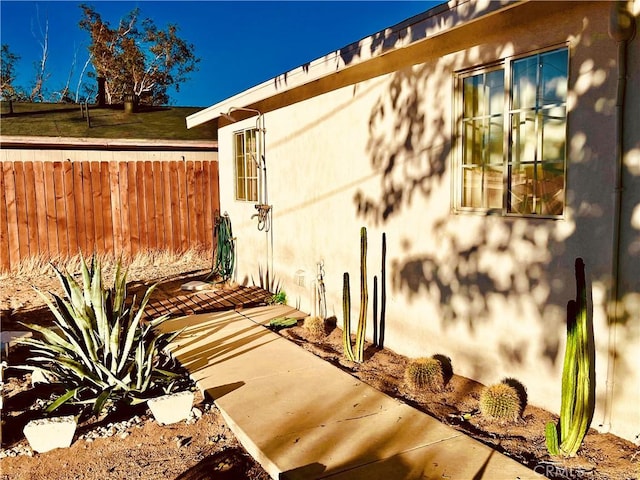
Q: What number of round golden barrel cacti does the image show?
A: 3